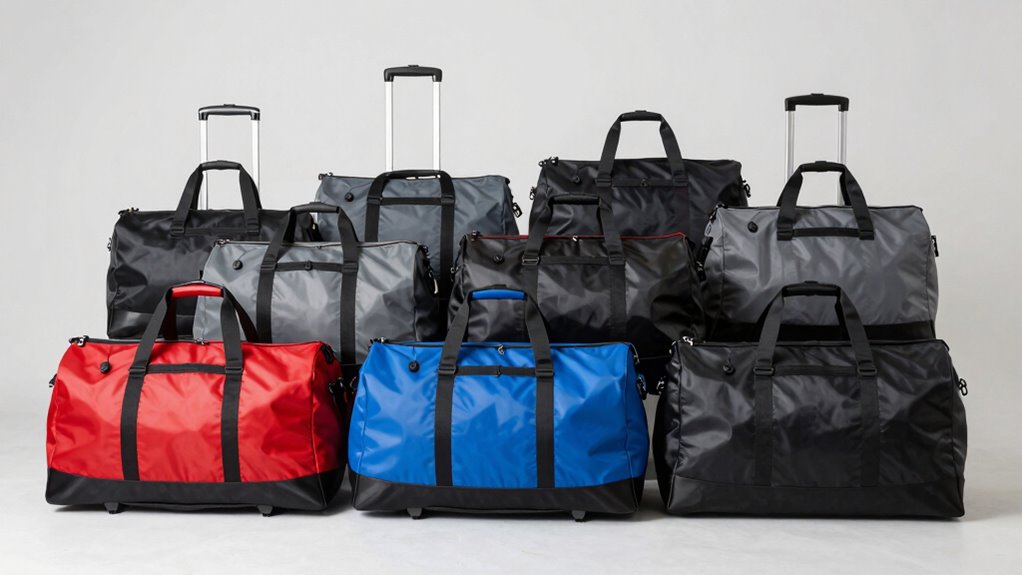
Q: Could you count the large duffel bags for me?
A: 9